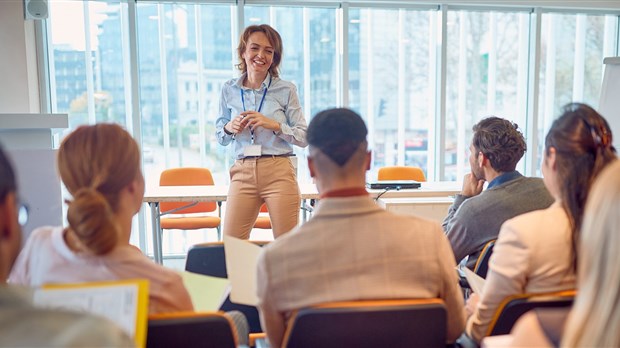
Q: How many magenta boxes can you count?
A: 0